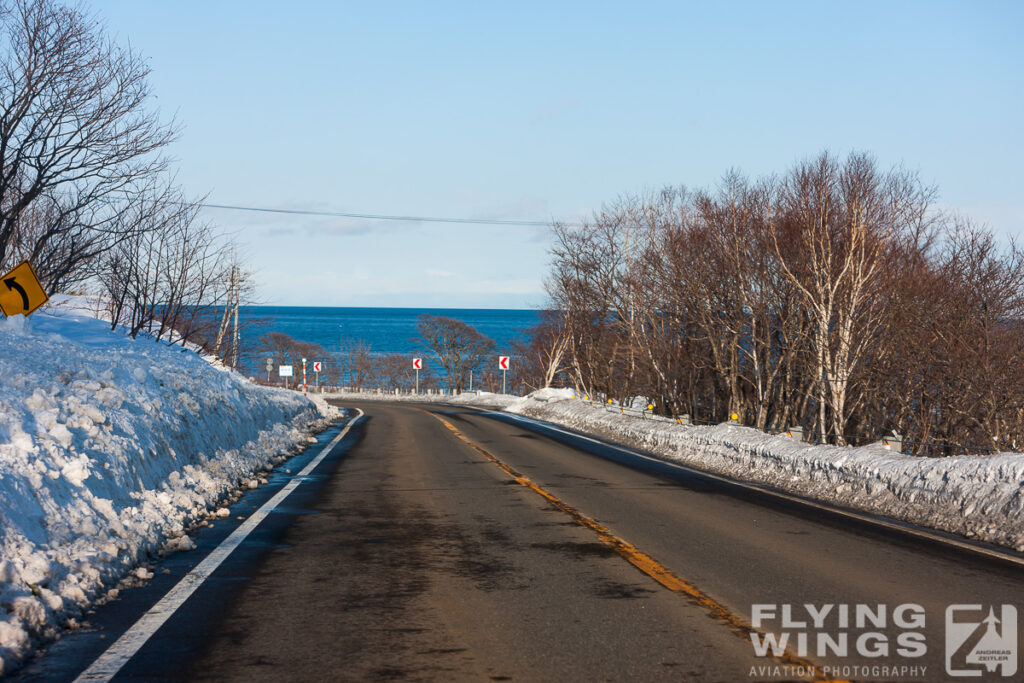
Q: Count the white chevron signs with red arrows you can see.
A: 3